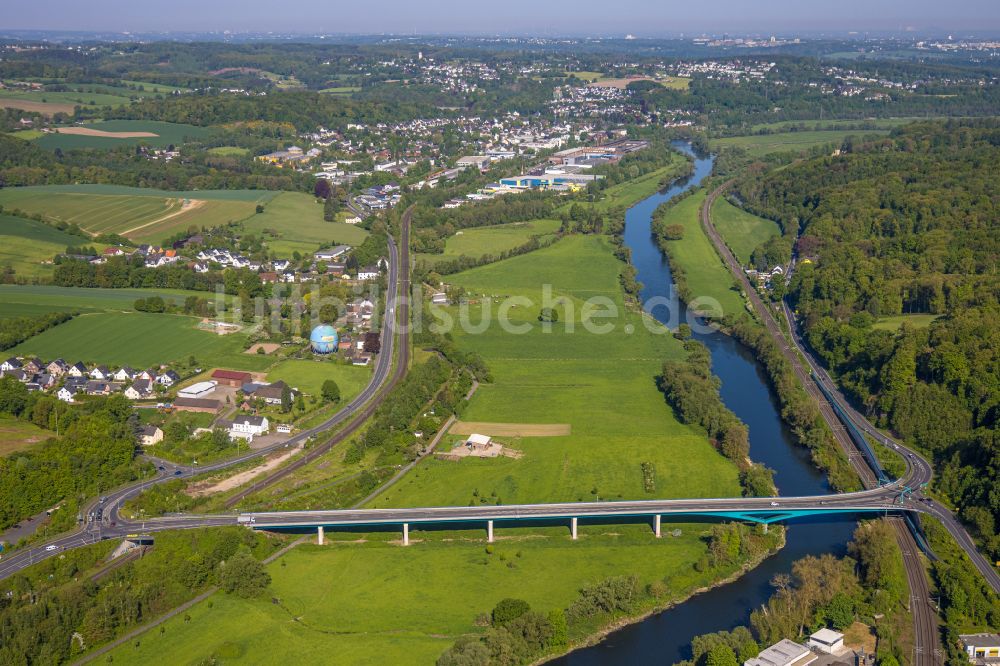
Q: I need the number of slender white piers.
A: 5